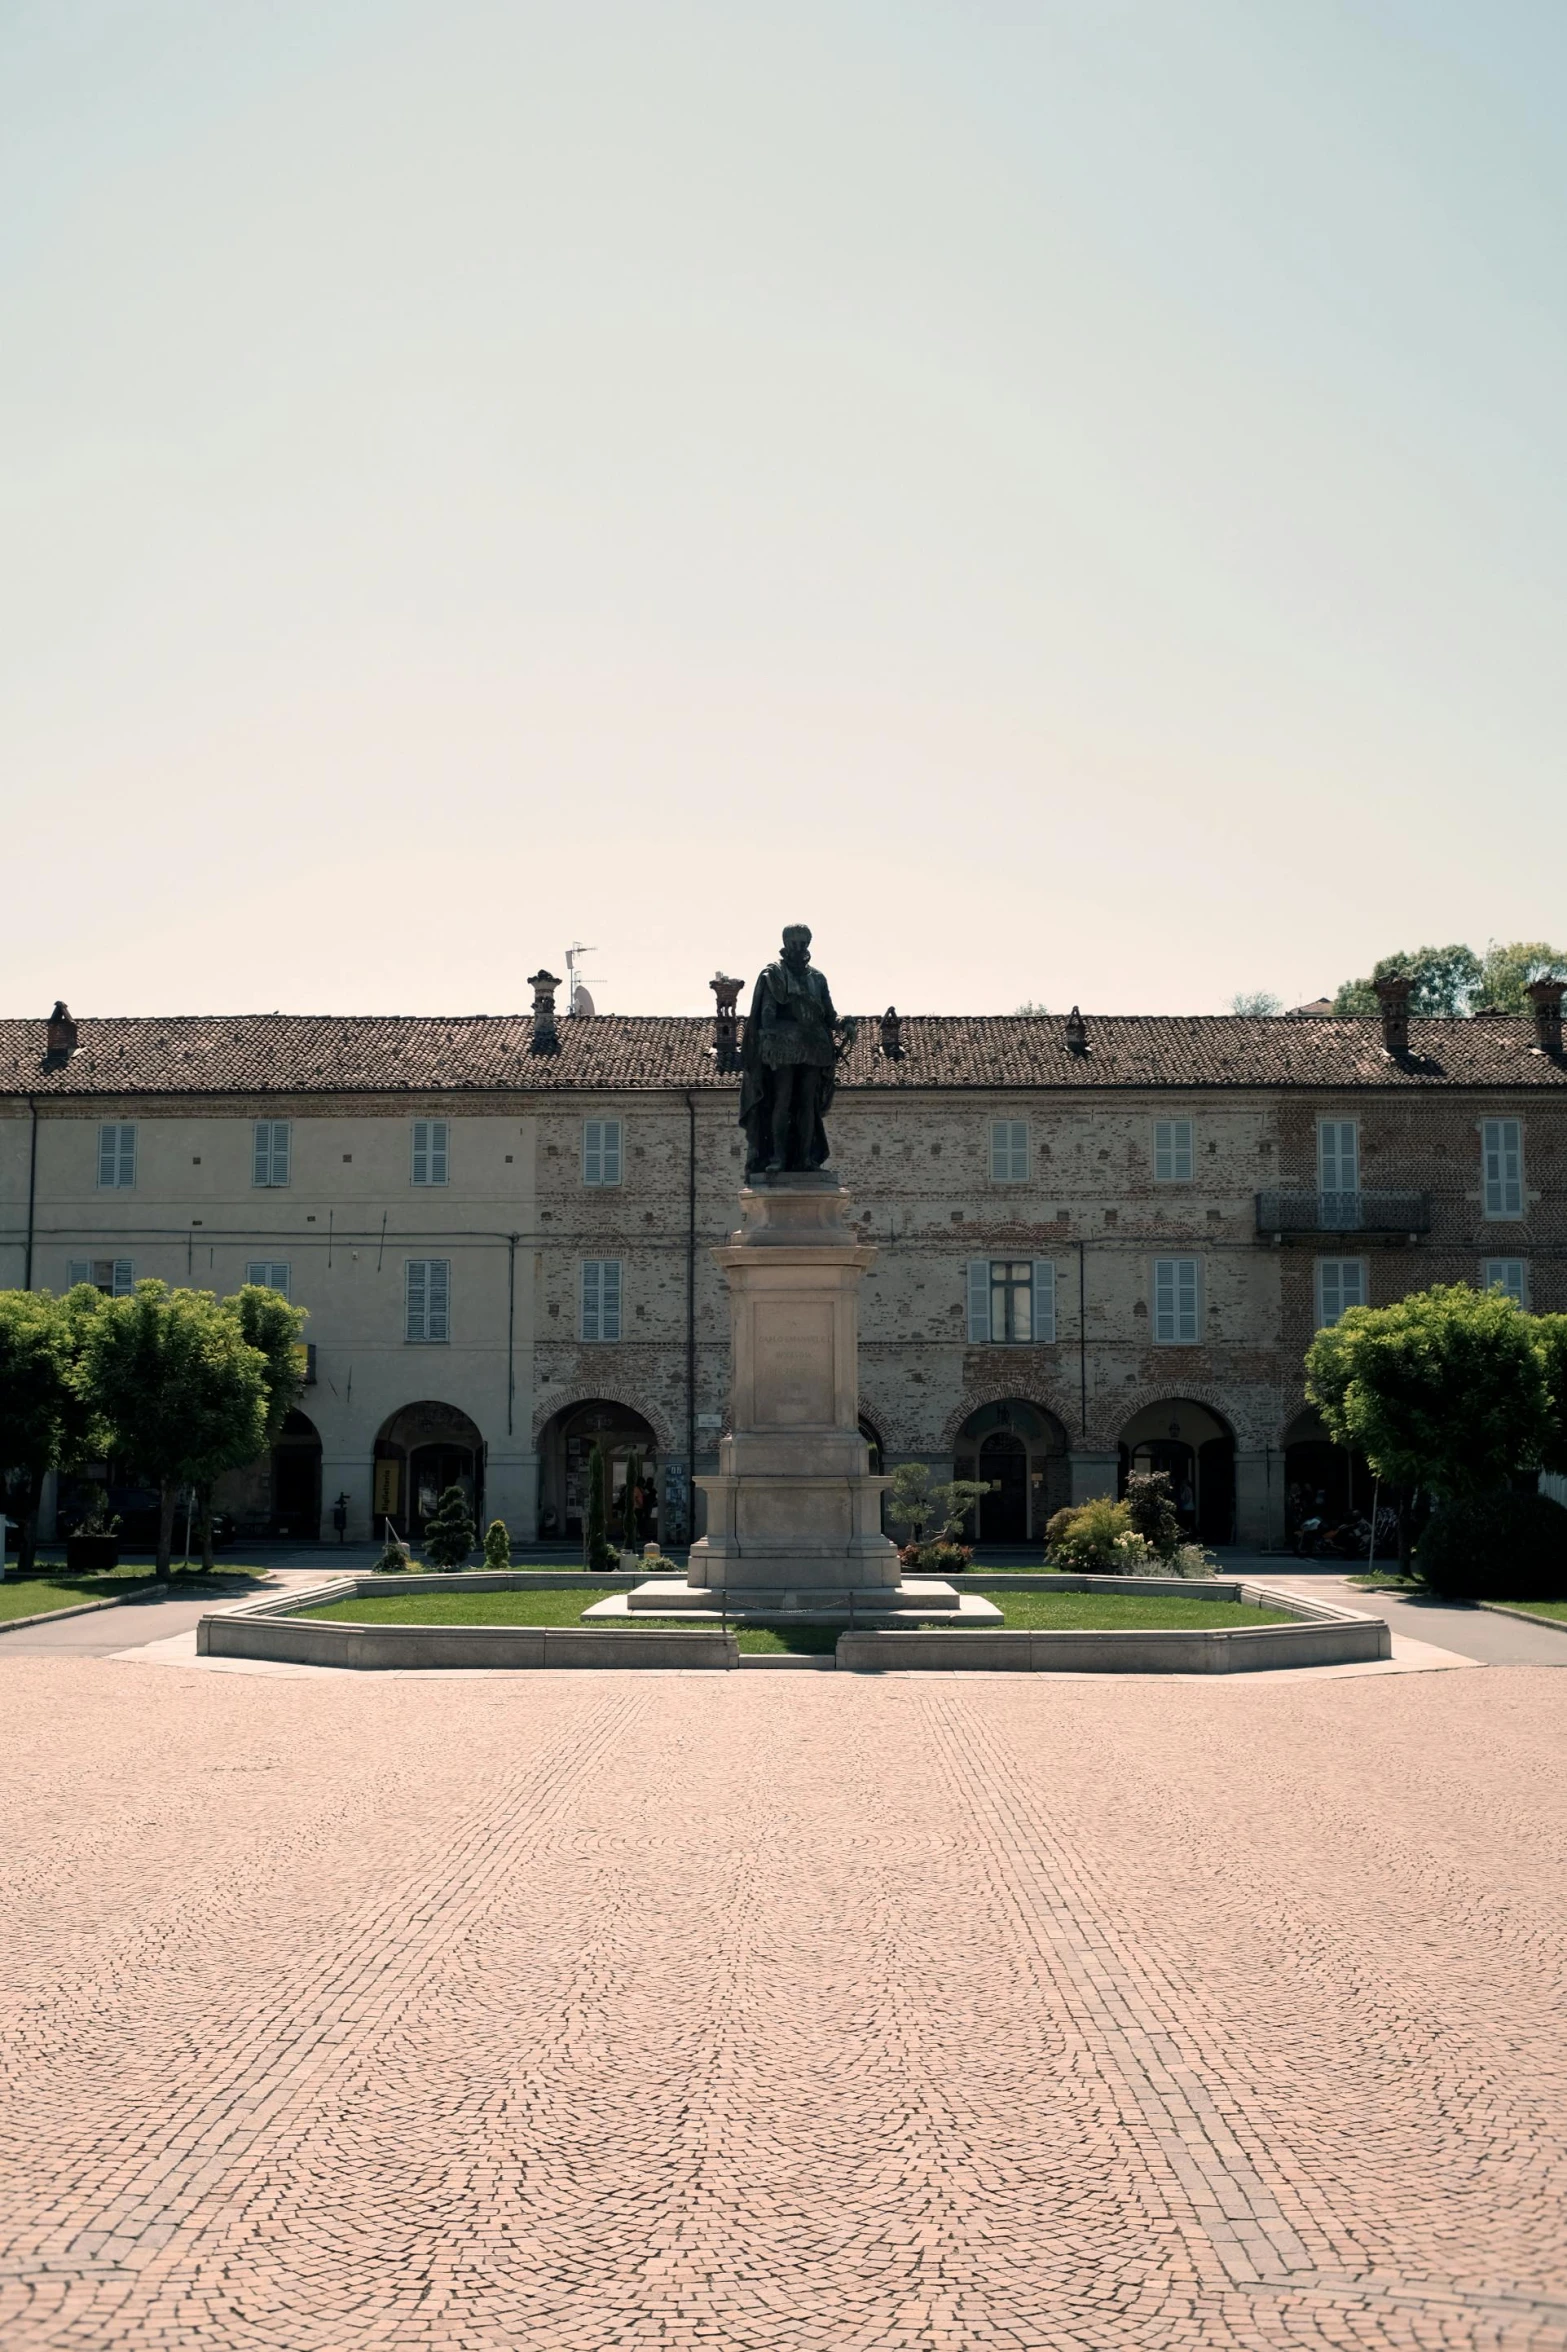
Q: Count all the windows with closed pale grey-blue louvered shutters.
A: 14